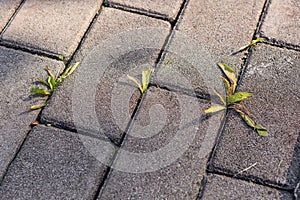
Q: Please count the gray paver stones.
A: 11